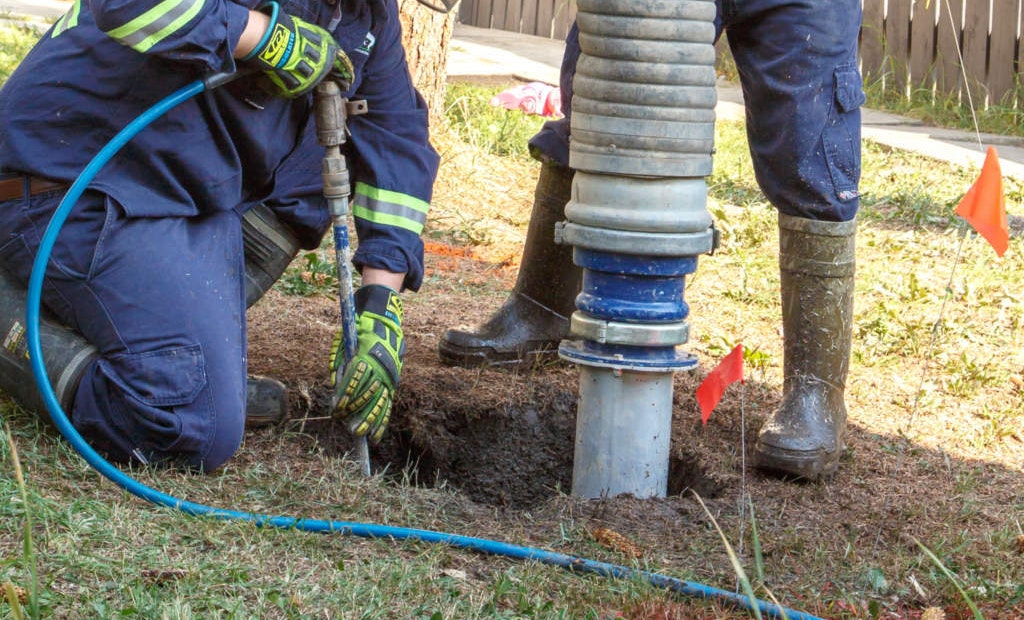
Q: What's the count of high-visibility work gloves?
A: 2